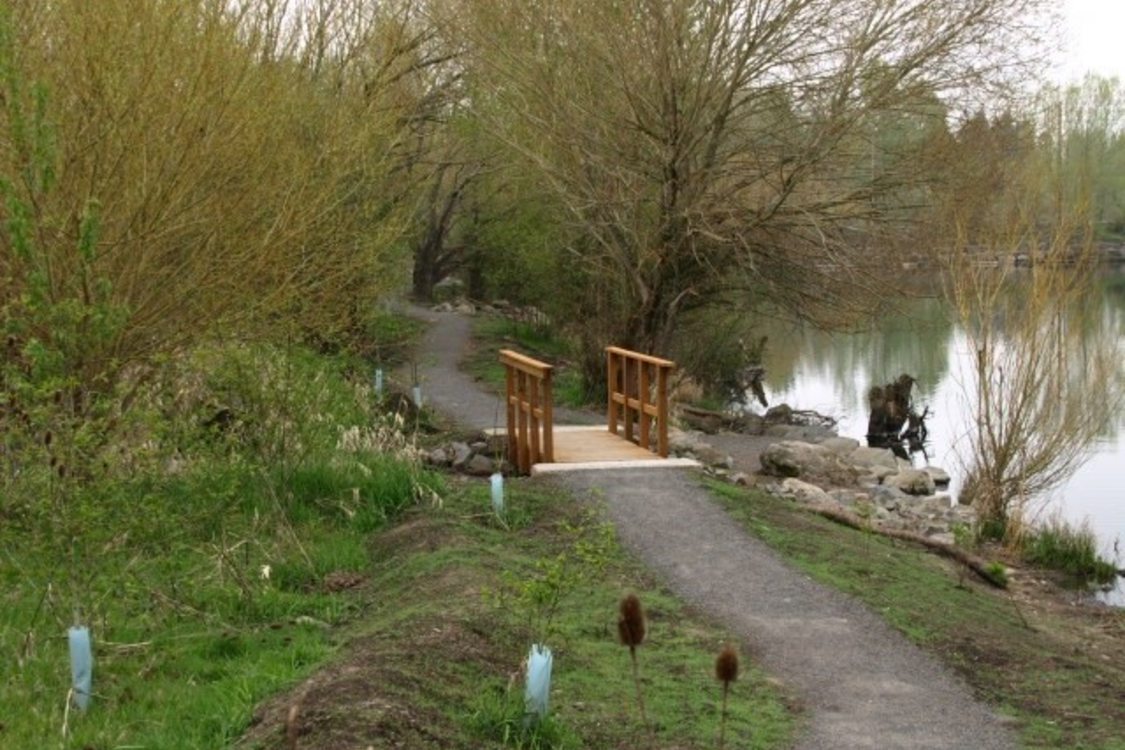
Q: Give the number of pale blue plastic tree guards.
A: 5